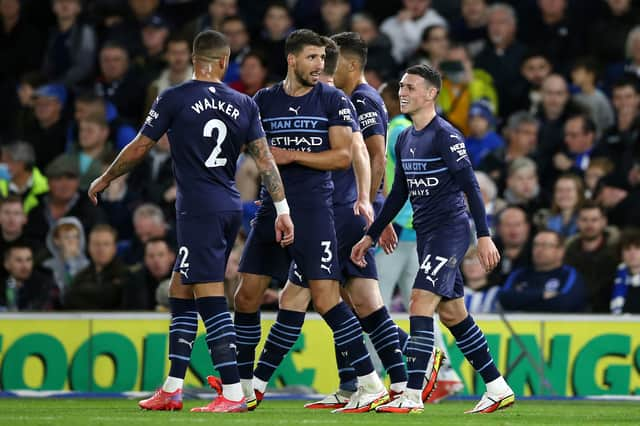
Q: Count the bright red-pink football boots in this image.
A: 2